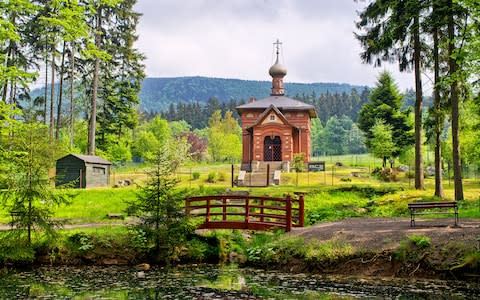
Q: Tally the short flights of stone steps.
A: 1